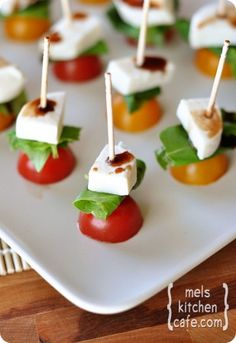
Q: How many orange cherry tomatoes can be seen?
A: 6